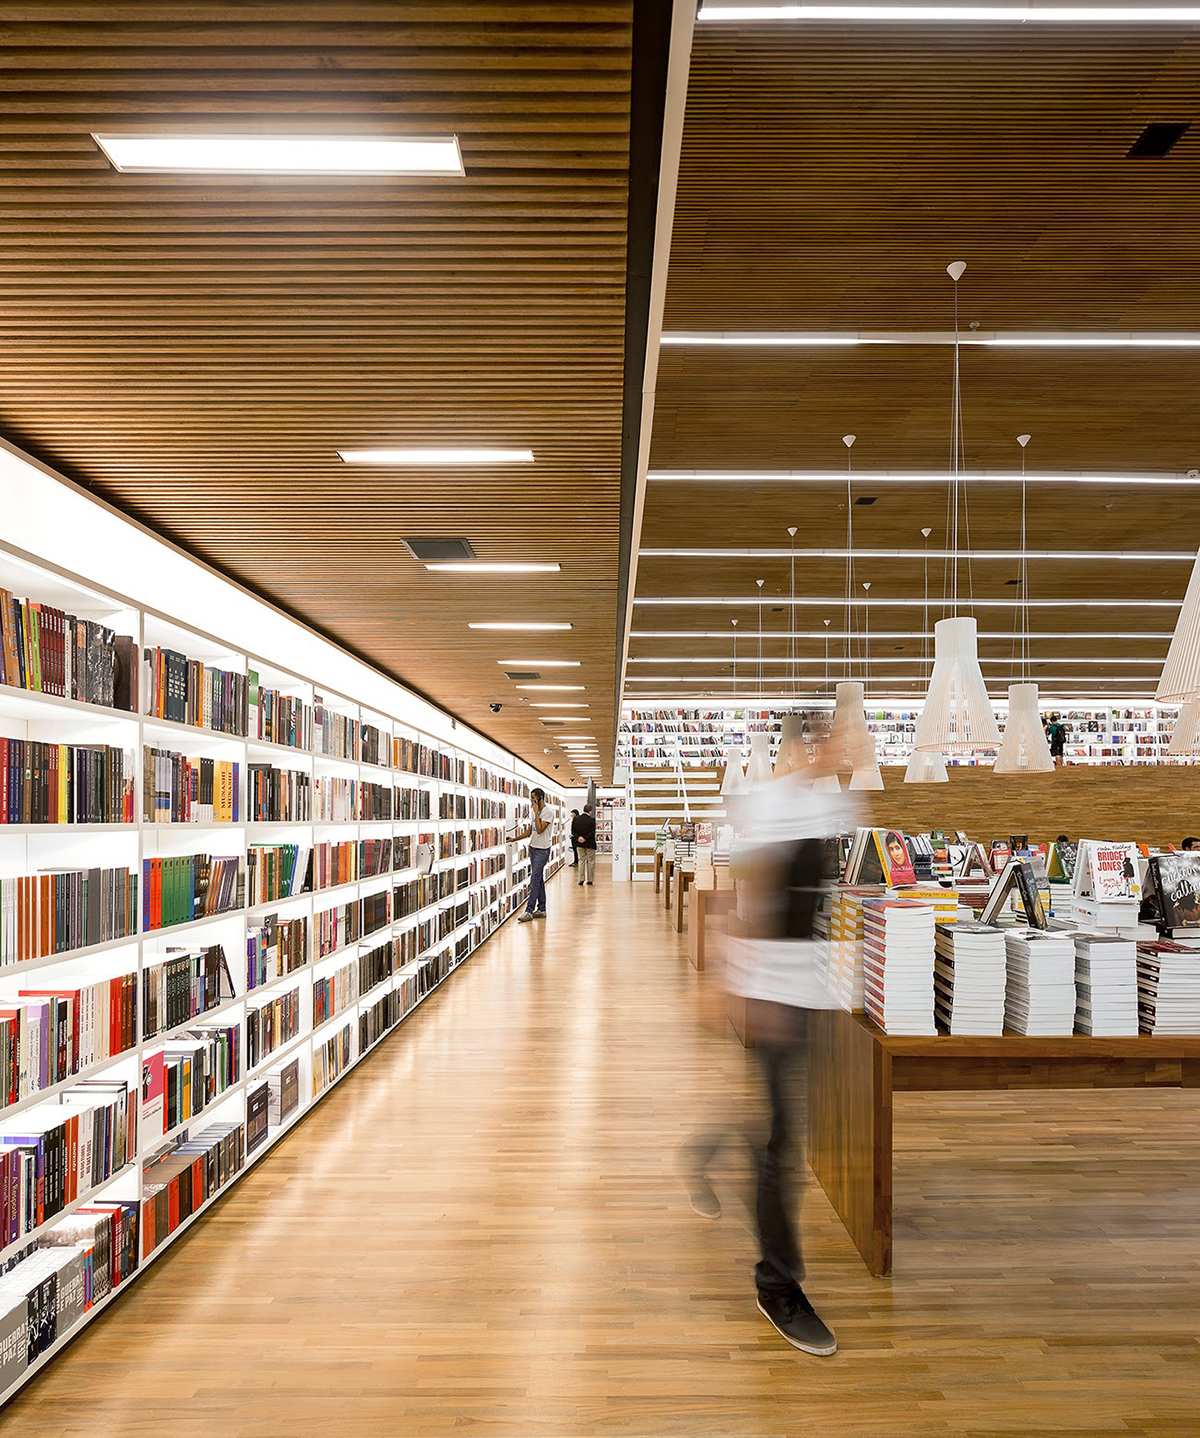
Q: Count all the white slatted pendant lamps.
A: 11